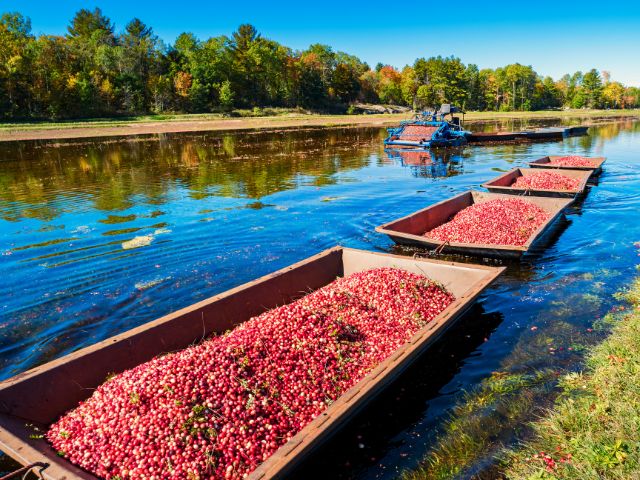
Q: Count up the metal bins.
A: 4